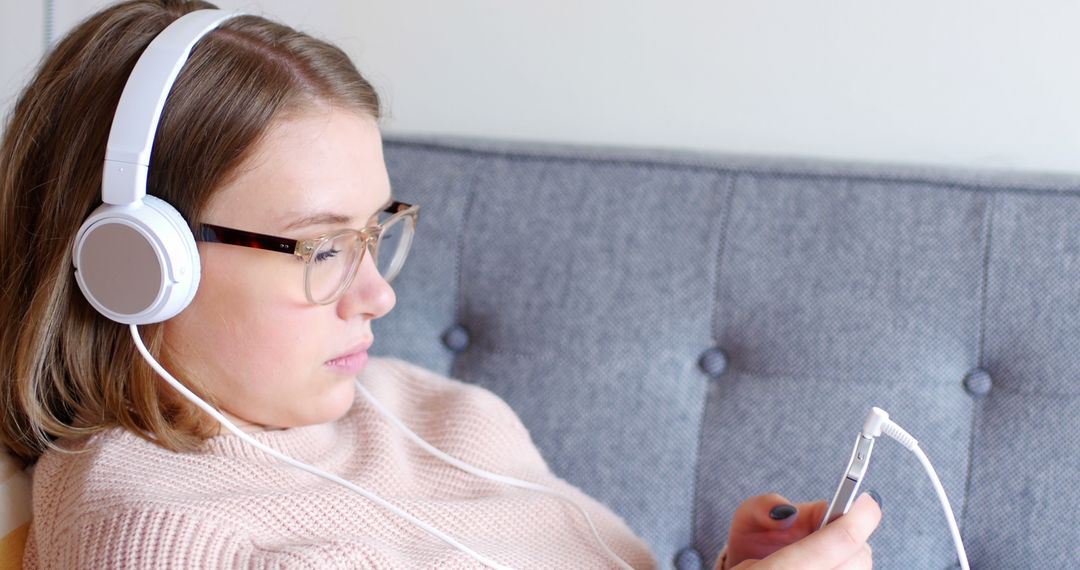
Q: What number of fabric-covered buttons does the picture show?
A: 4